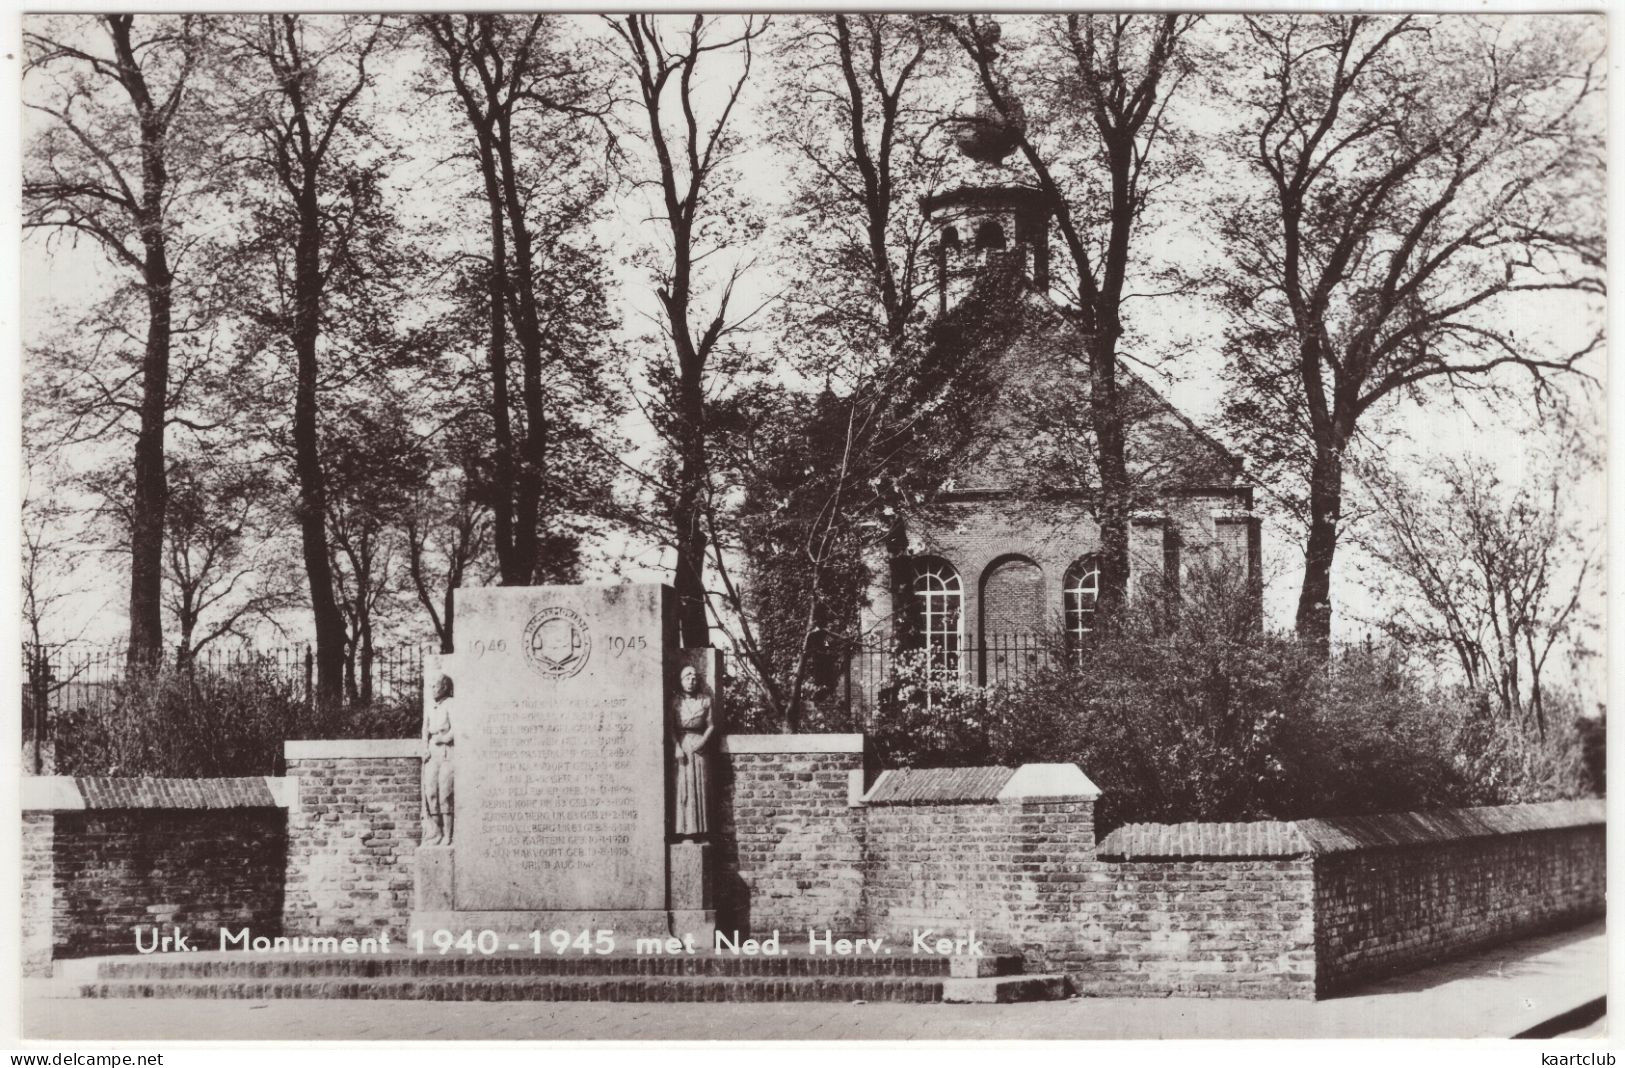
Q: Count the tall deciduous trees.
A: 7